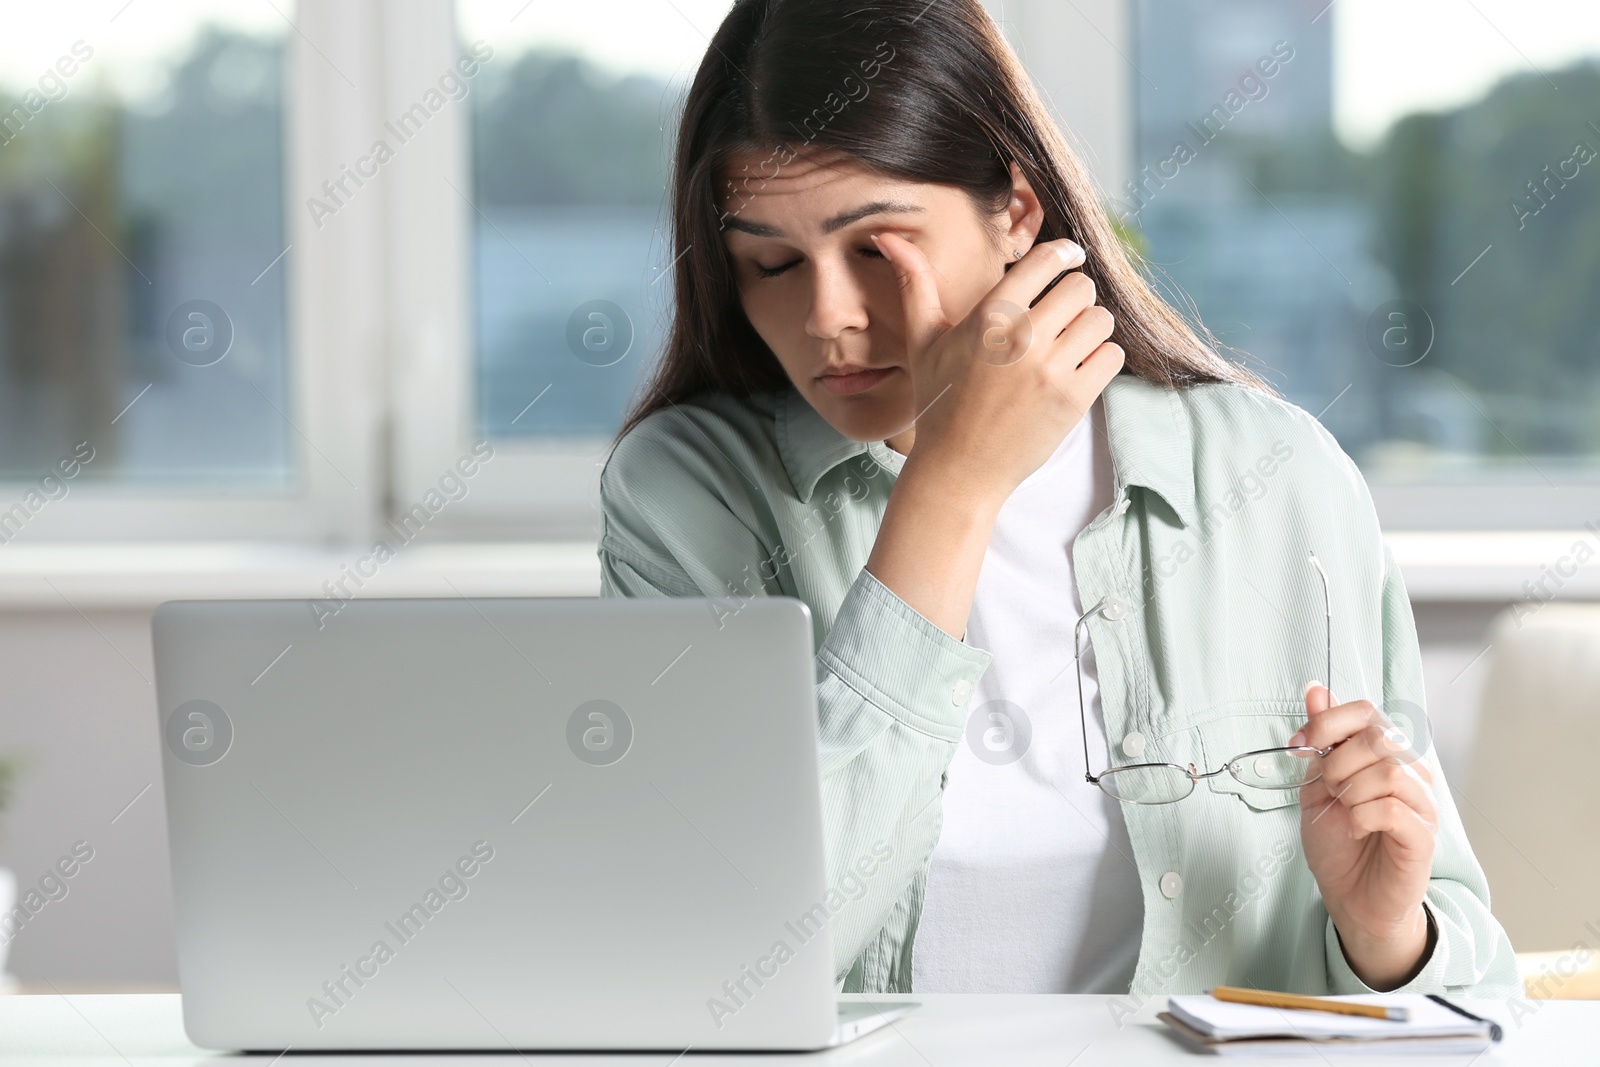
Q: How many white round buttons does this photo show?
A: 5